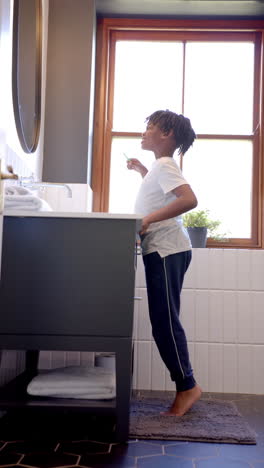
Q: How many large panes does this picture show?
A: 4